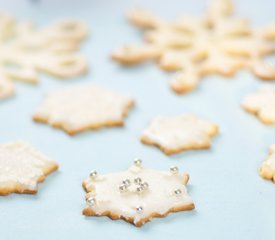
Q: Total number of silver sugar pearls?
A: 11